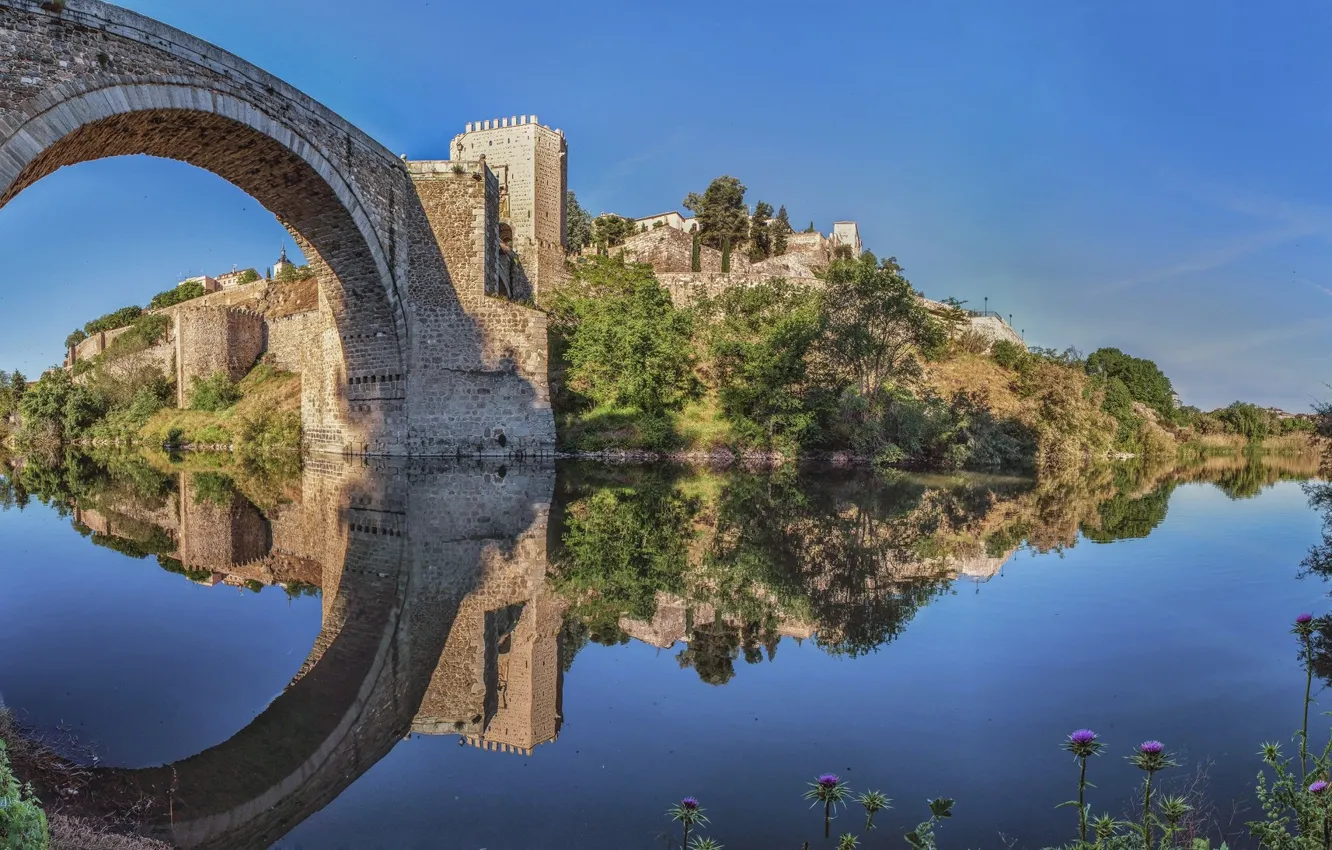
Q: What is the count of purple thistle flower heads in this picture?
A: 6